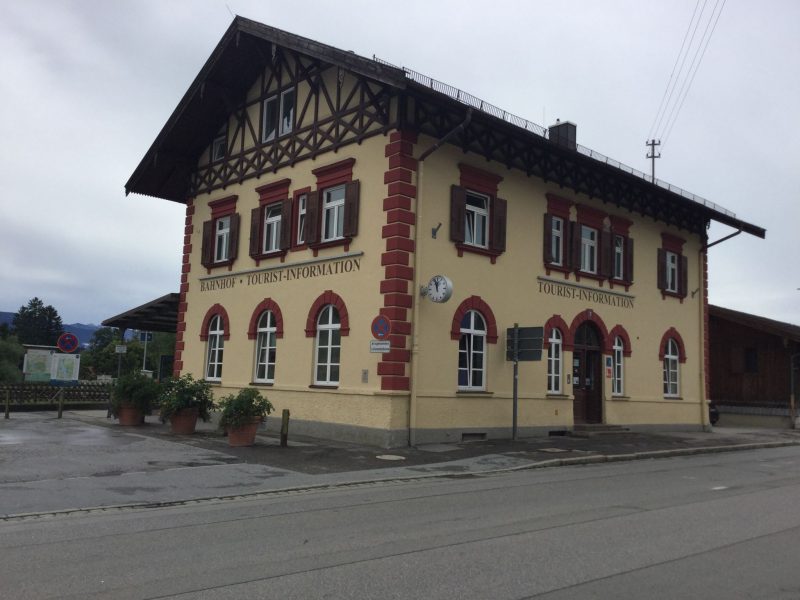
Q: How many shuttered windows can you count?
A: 8